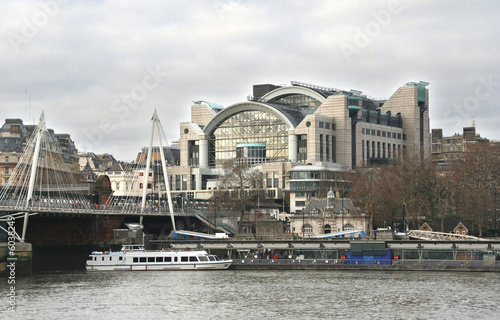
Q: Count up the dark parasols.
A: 0